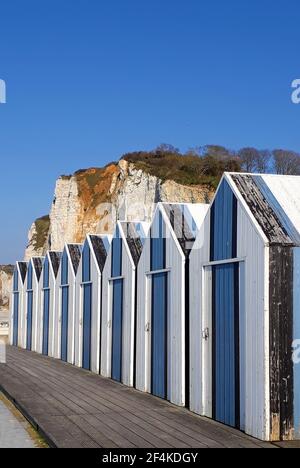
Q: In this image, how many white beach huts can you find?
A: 8